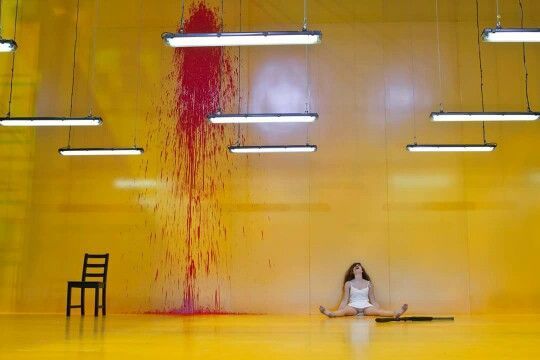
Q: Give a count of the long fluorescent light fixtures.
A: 9